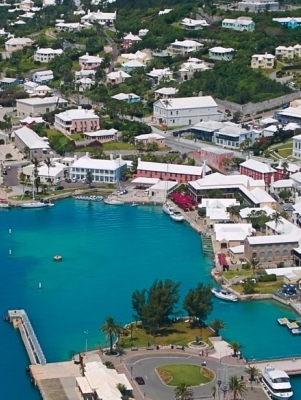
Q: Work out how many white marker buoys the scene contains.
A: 3